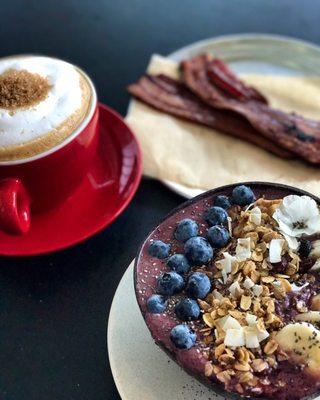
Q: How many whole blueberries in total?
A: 13